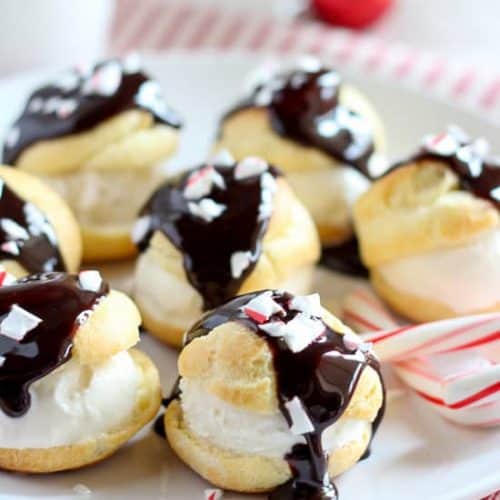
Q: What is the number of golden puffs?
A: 7